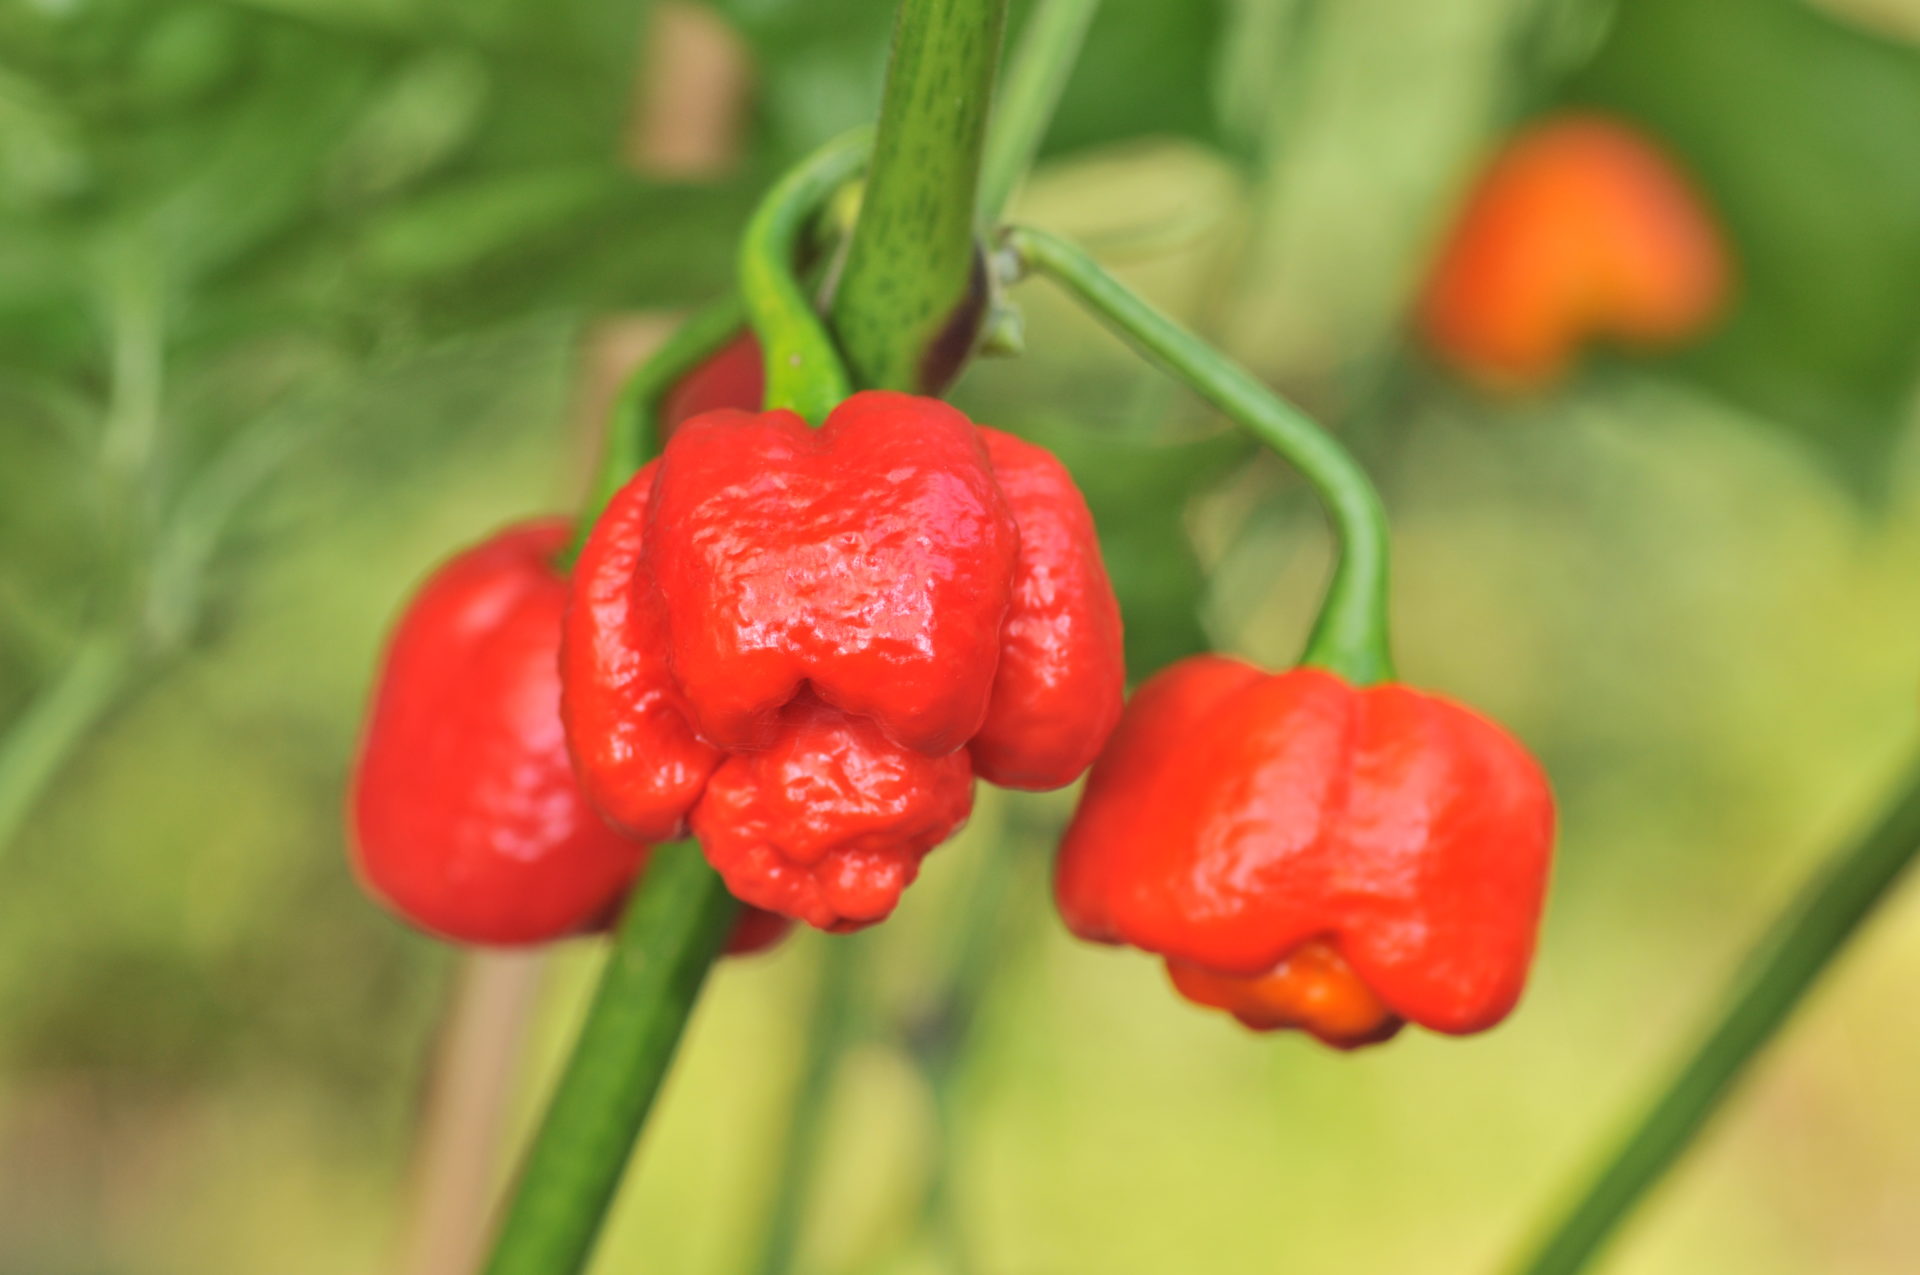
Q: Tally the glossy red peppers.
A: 3